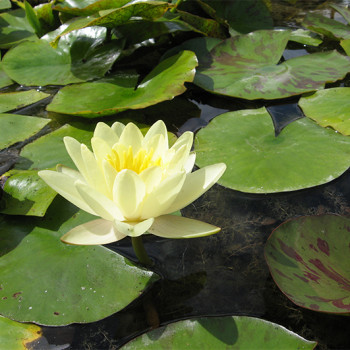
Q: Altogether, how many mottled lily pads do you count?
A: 2